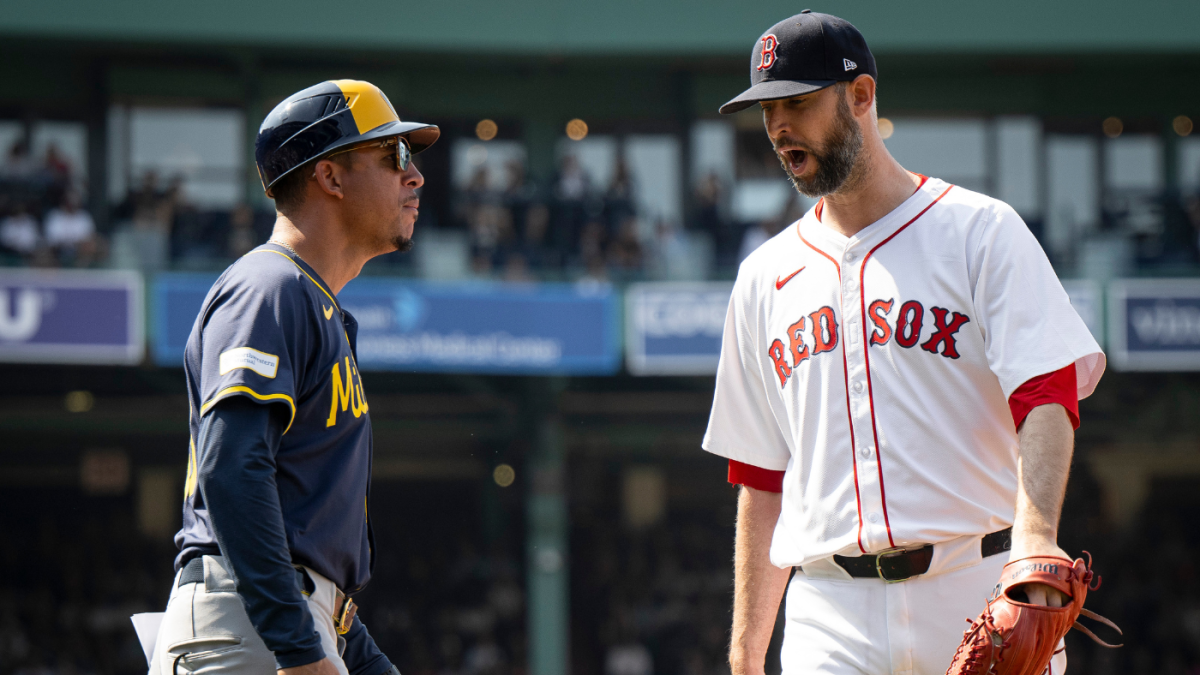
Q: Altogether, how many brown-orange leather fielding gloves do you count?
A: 1